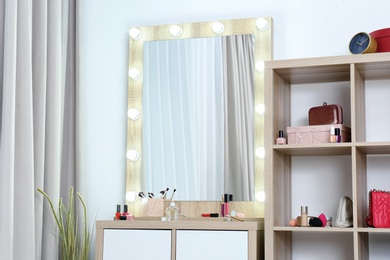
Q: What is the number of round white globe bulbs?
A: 12